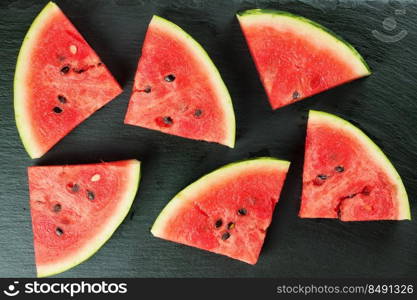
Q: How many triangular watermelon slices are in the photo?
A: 6